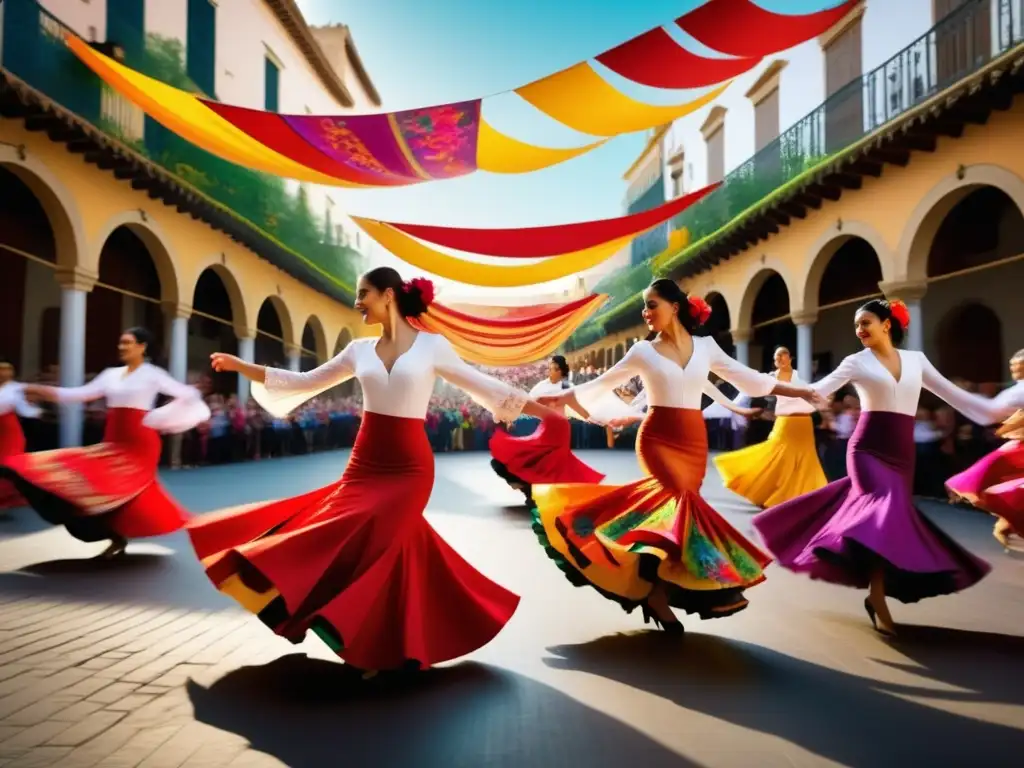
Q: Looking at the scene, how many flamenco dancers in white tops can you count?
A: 8